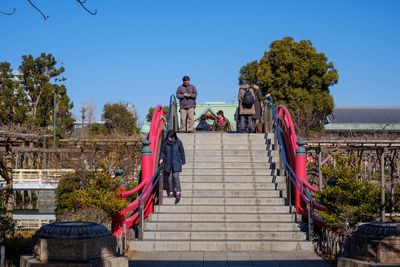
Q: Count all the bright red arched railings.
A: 2